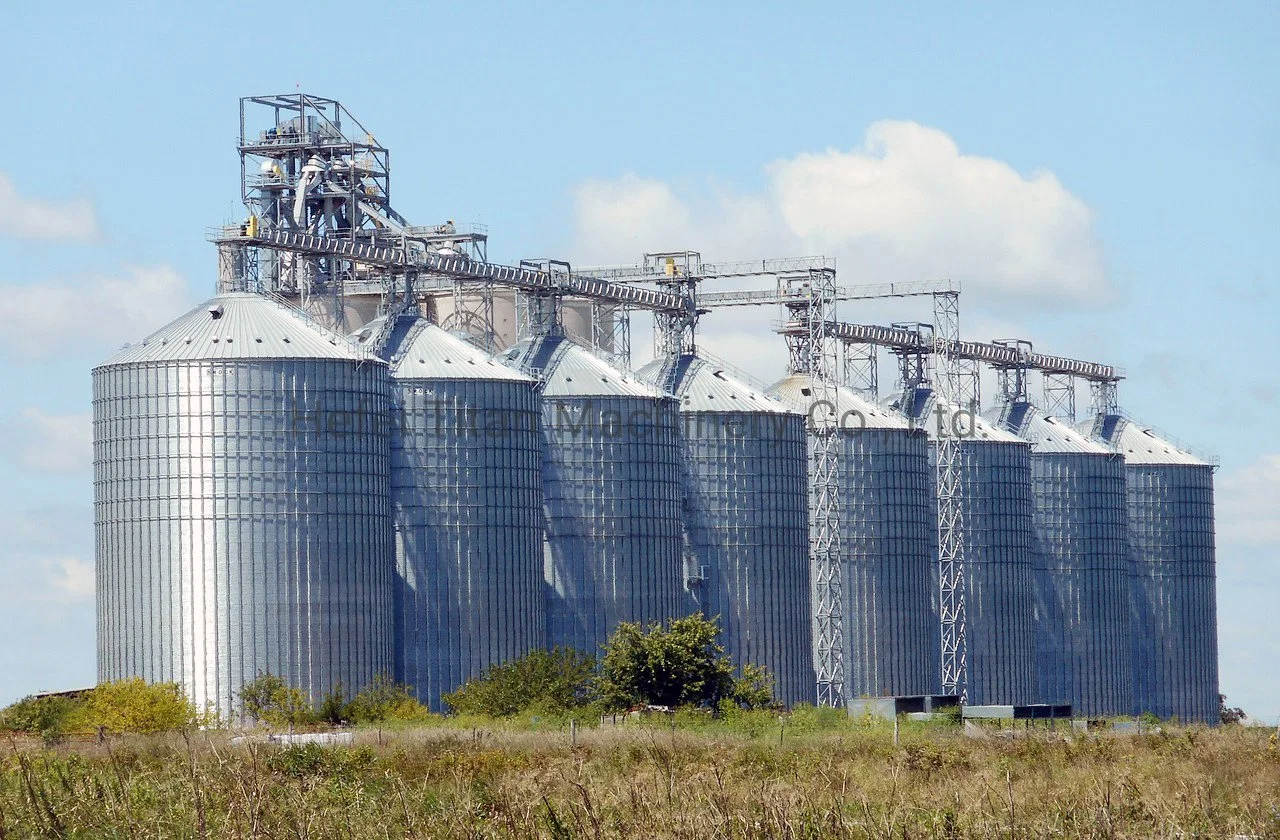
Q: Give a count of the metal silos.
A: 8